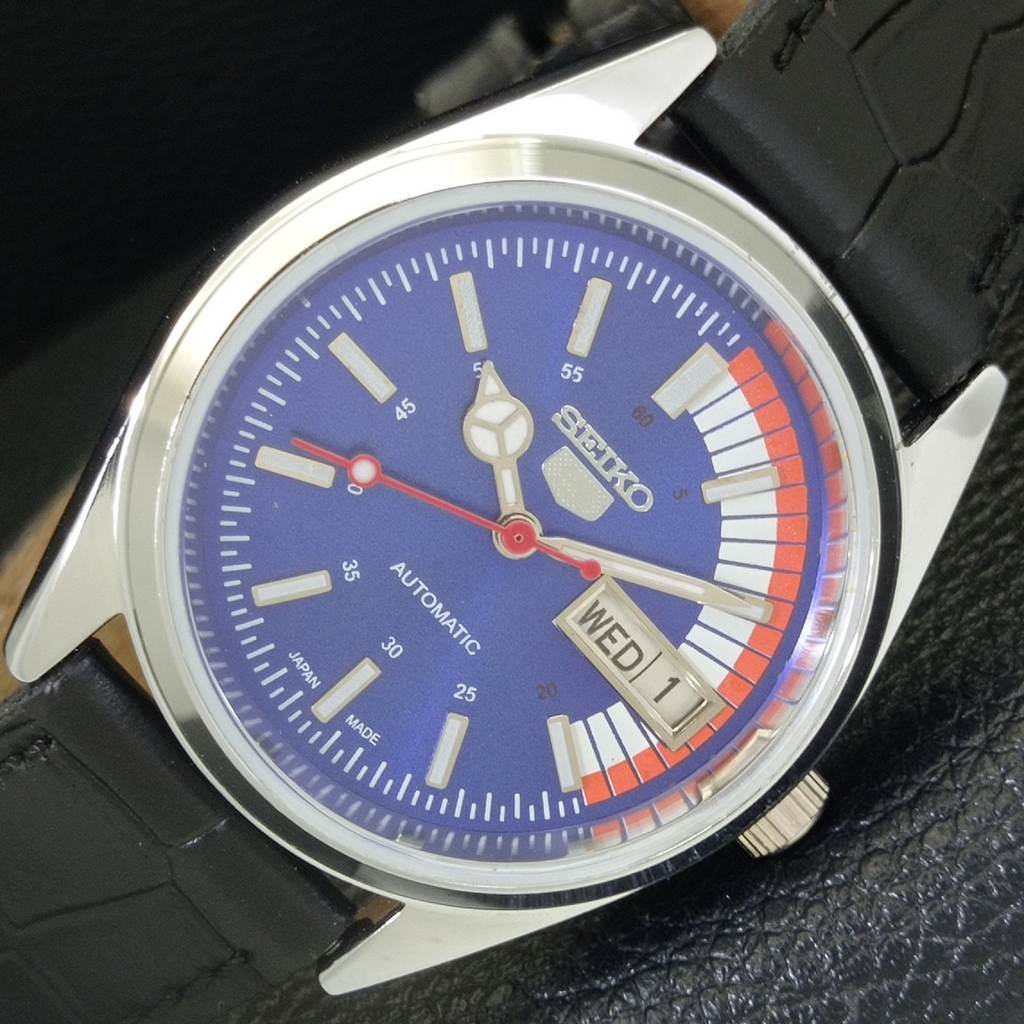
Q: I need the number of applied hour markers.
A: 11